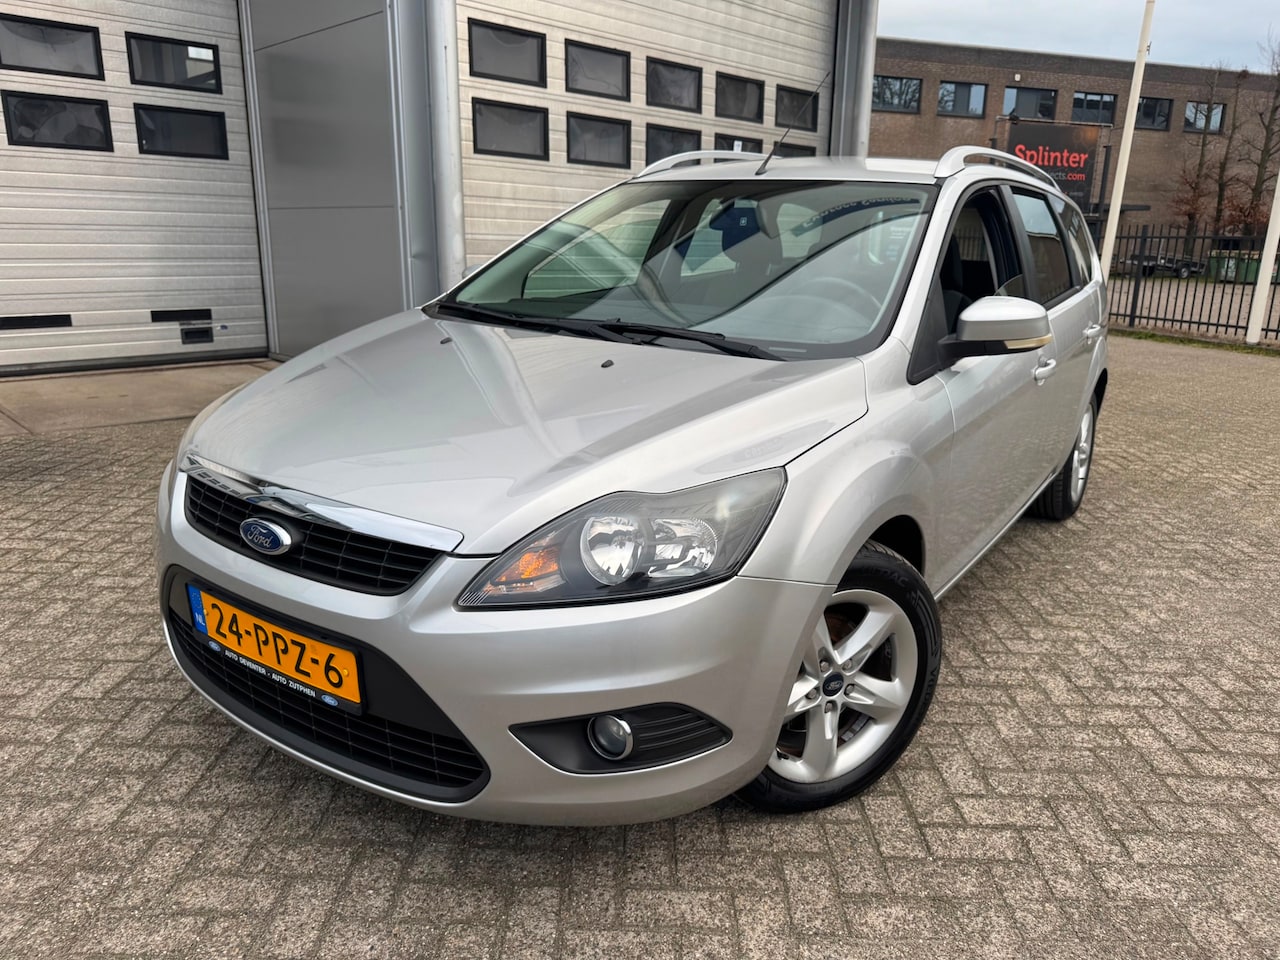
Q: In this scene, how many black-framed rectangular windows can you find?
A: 14